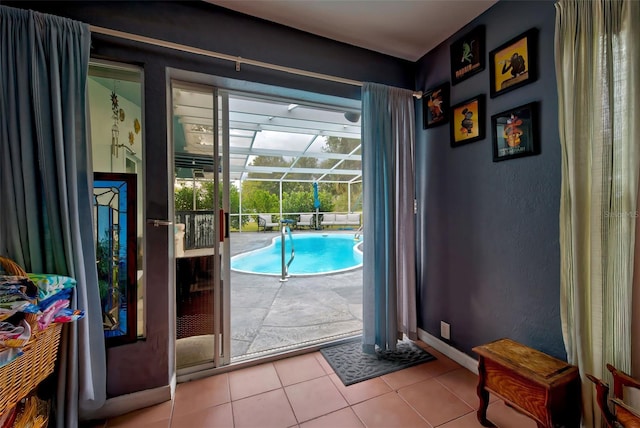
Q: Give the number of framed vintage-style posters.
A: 5